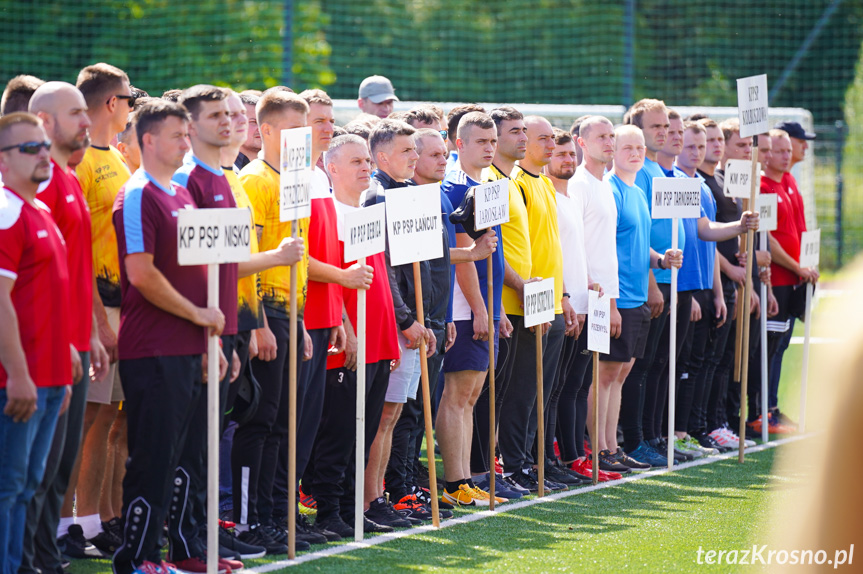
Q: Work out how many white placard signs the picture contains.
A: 12